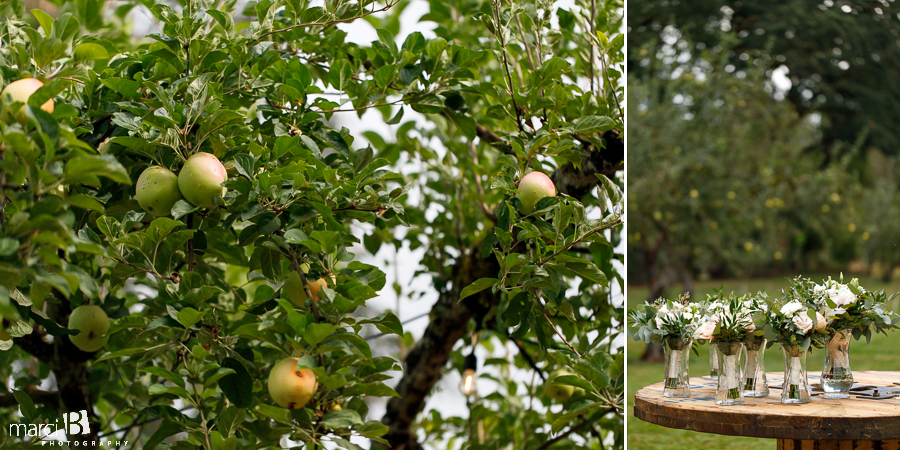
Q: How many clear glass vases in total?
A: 6